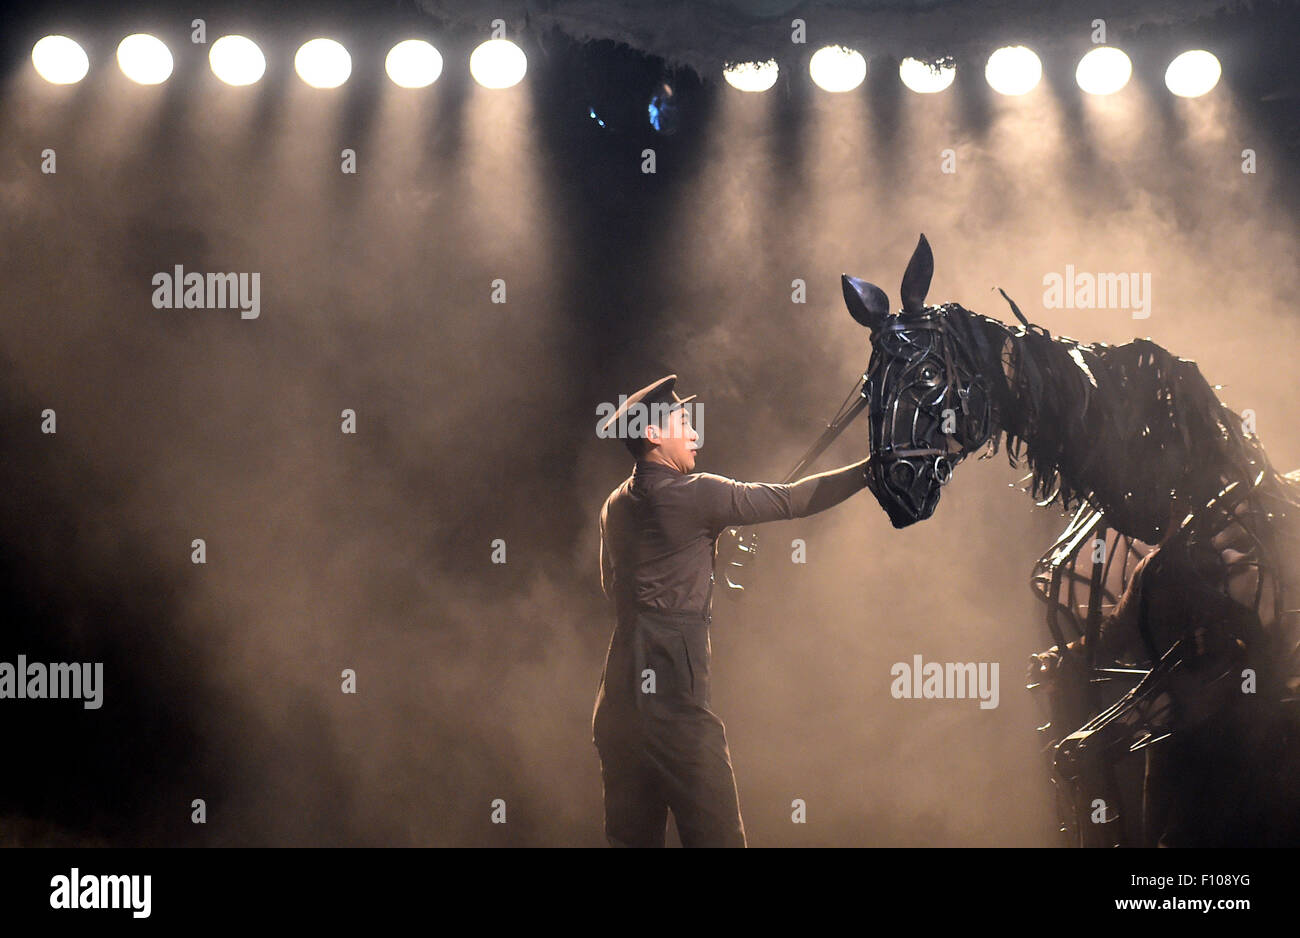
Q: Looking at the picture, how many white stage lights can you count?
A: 12